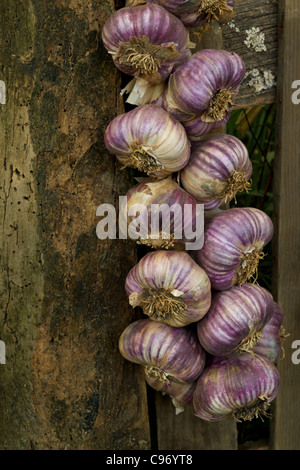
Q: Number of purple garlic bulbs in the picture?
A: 12